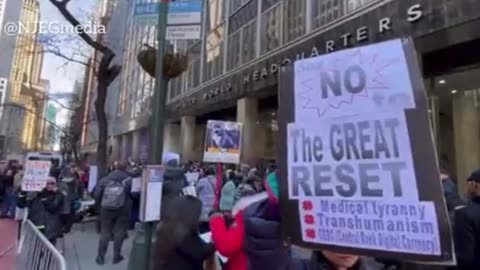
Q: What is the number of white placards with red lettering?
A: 1